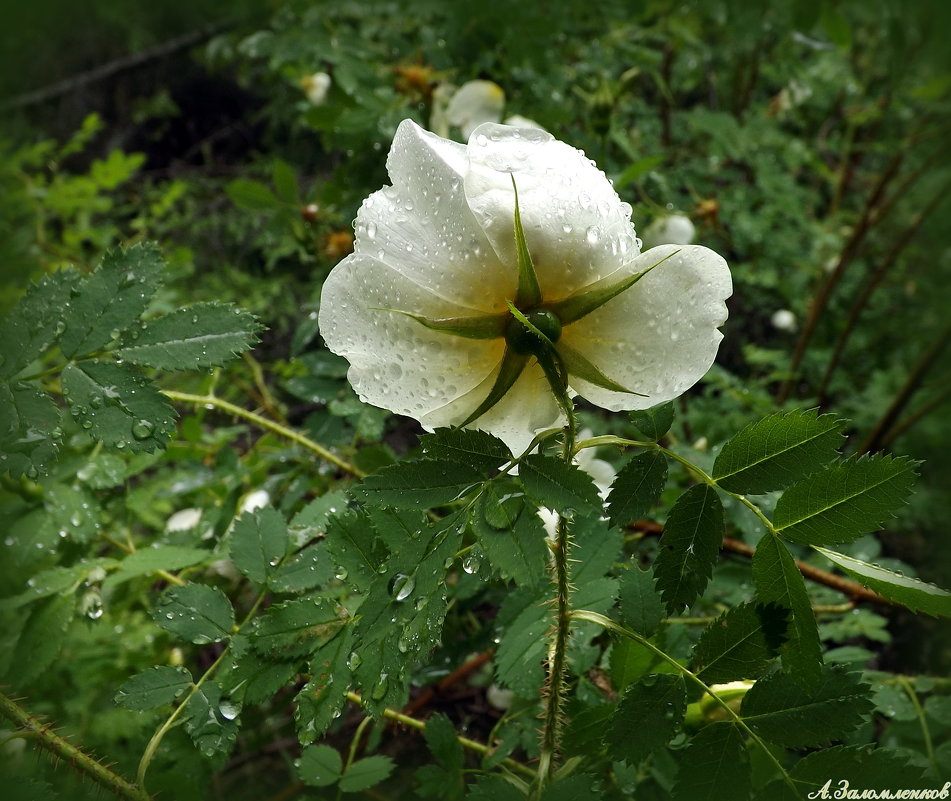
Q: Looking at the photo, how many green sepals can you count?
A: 5